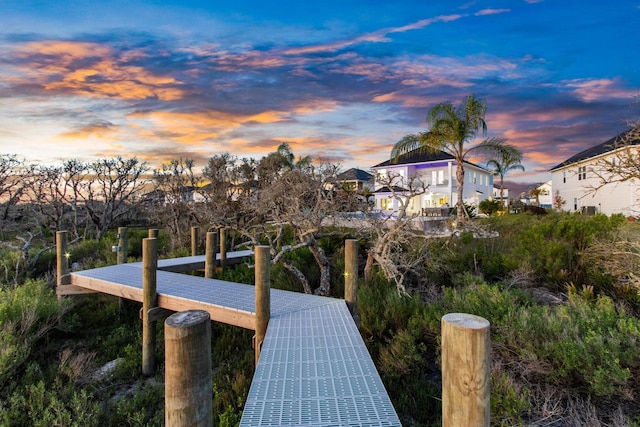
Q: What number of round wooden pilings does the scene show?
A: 11